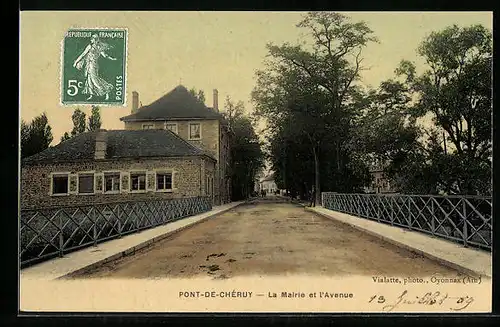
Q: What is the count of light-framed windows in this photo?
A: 8